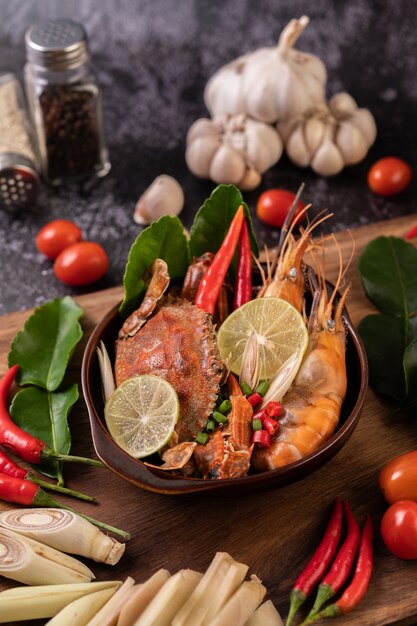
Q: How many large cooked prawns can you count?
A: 2